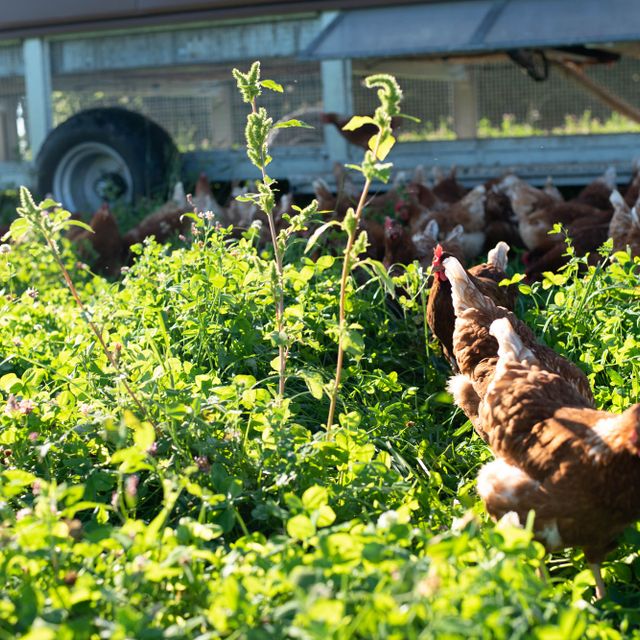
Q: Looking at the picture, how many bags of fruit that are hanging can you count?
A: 0